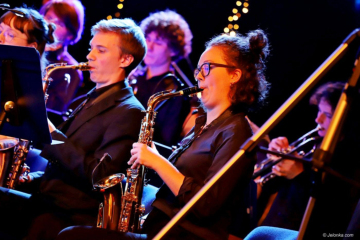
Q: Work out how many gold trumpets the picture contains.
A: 0